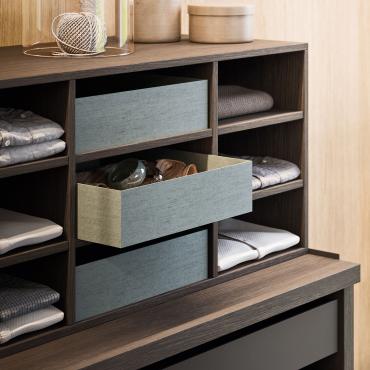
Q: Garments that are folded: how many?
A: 8